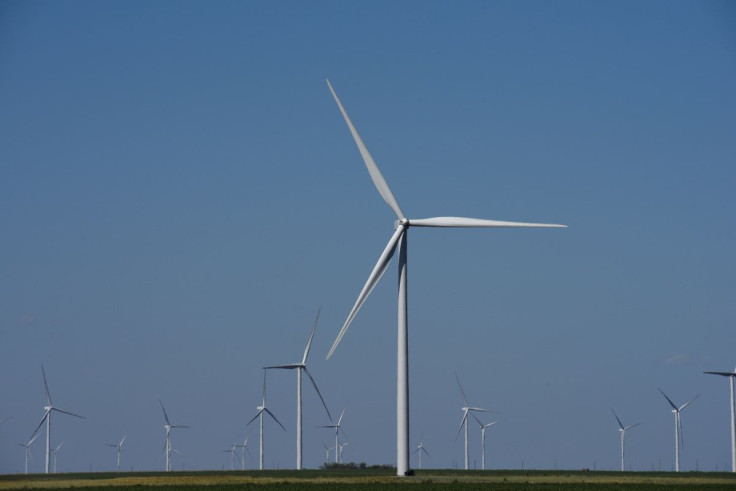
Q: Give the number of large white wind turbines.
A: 1